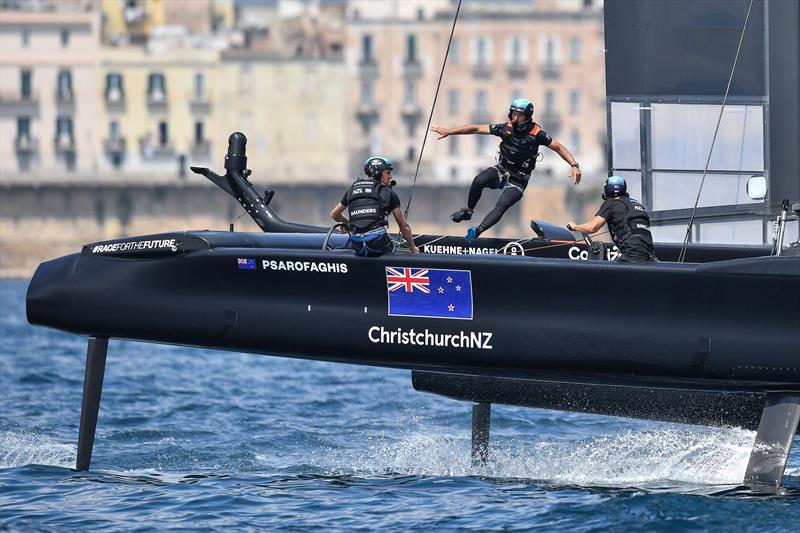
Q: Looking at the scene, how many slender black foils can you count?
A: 3